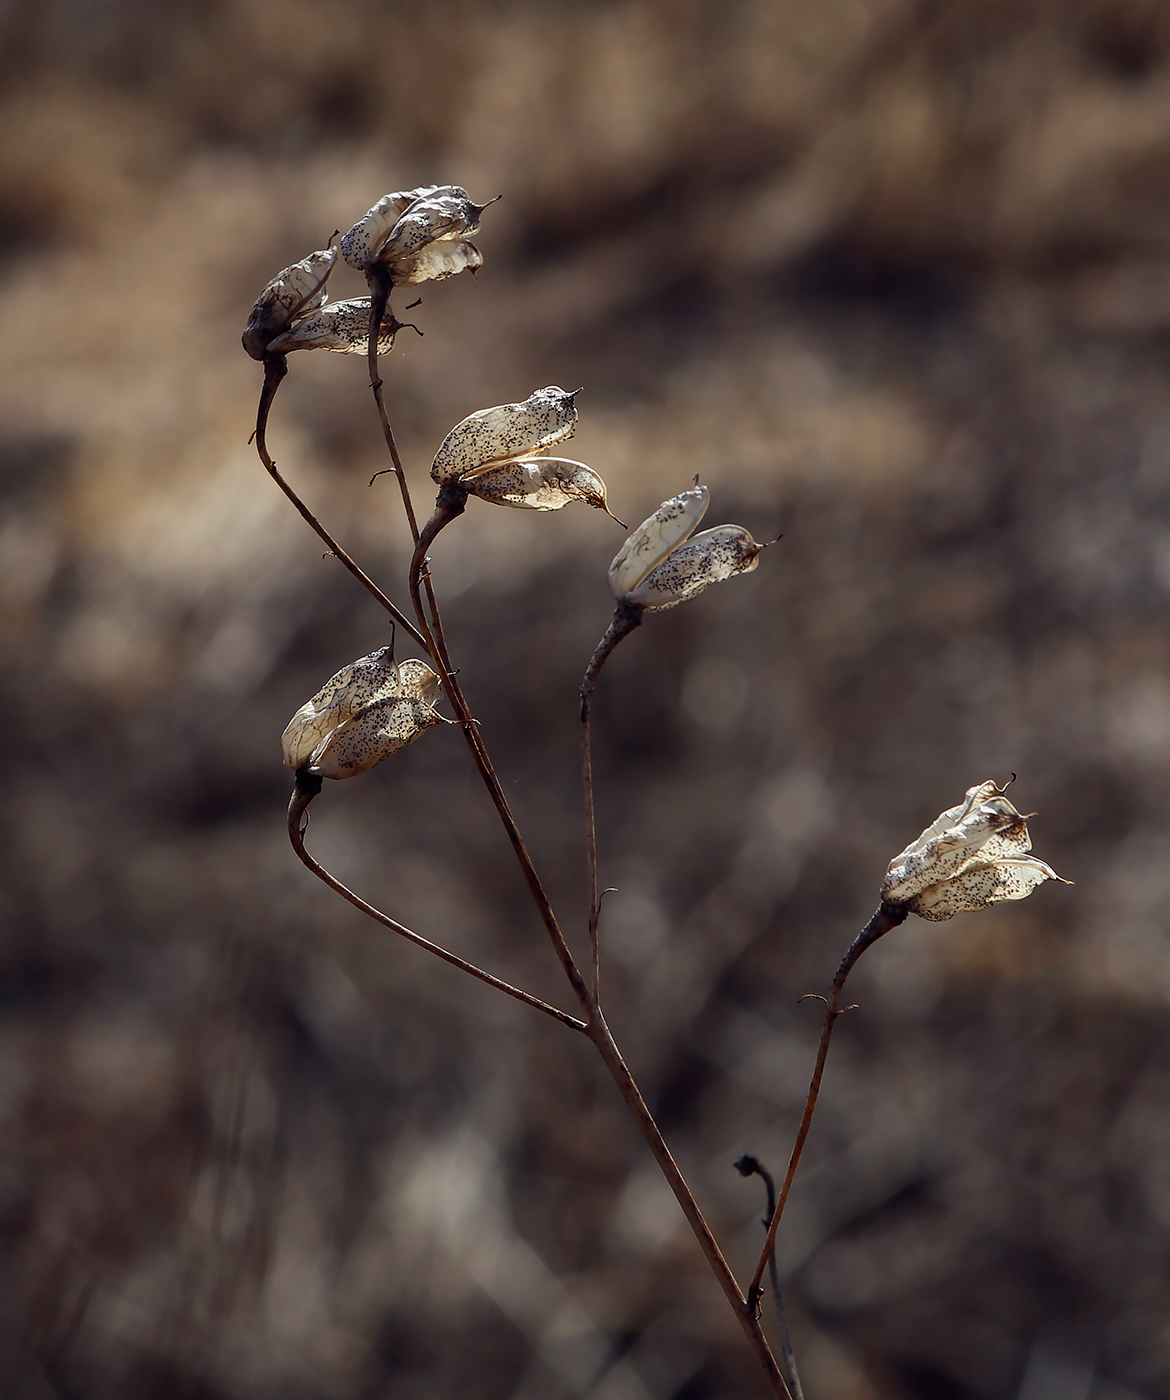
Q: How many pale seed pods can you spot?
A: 6